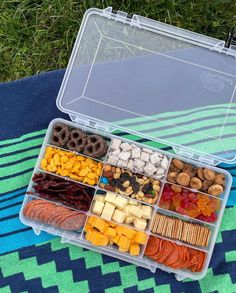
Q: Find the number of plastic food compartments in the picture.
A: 12